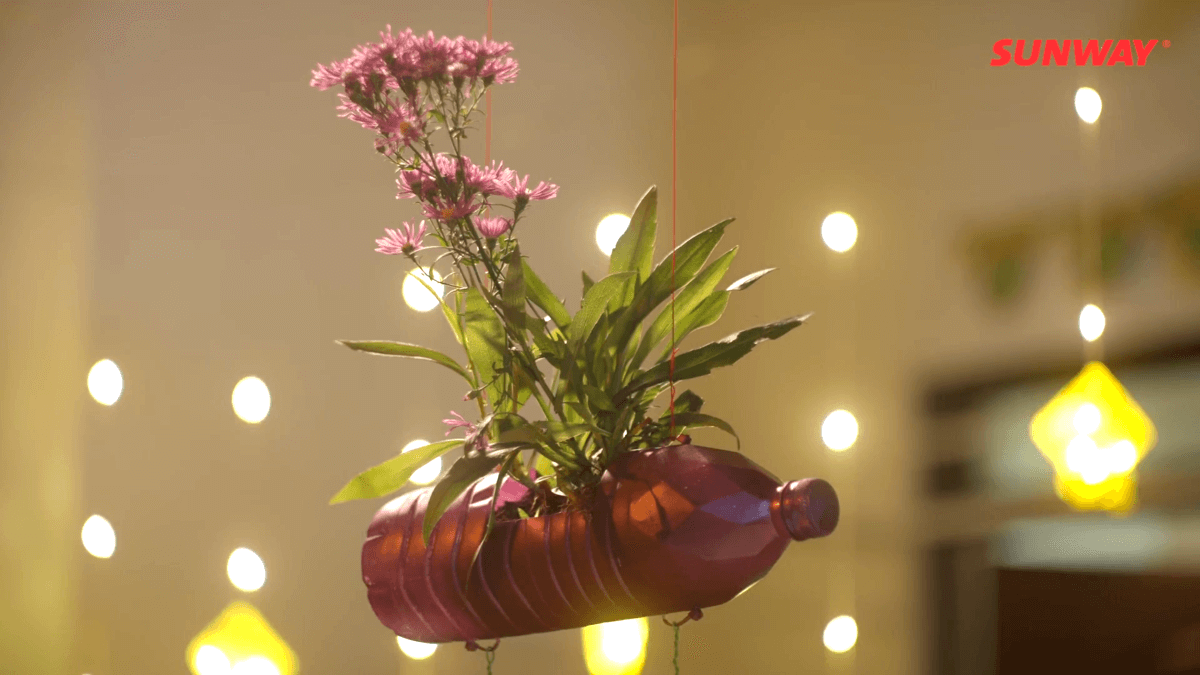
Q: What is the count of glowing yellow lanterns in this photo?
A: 3